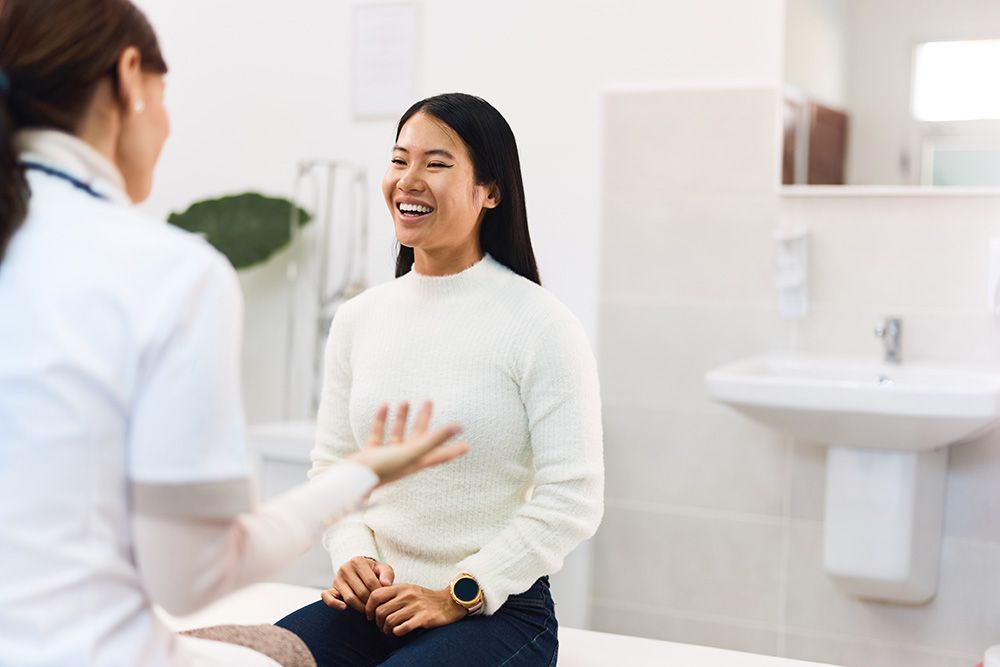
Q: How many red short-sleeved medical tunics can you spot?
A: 0